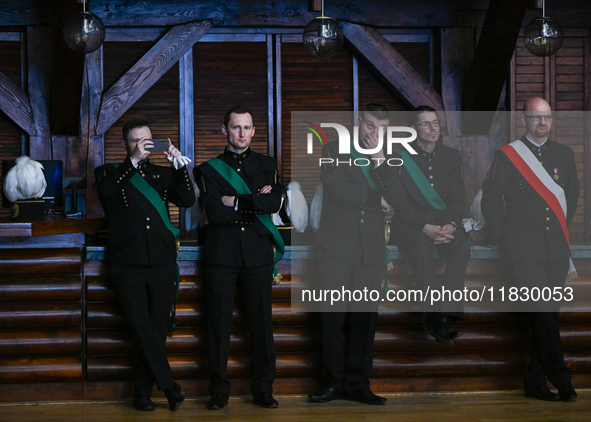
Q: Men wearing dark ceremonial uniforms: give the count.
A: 5